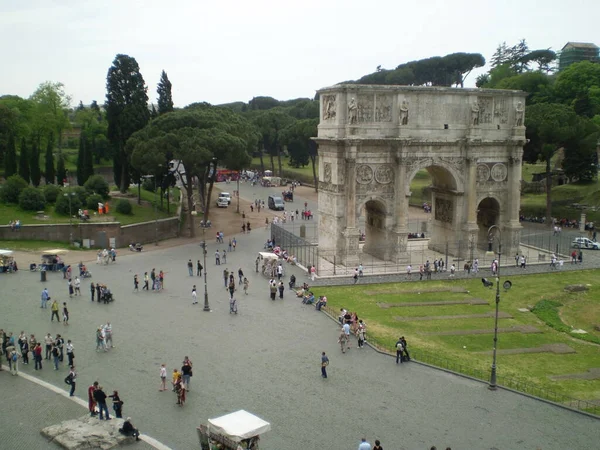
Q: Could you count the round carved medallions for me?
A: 4